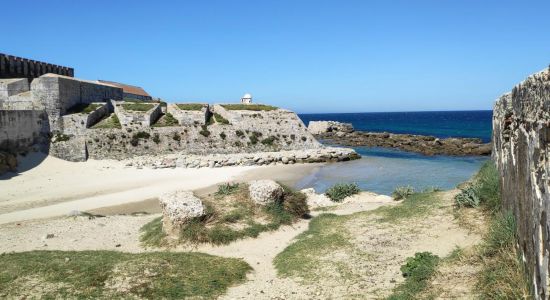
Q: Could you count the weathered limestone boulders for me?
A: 2